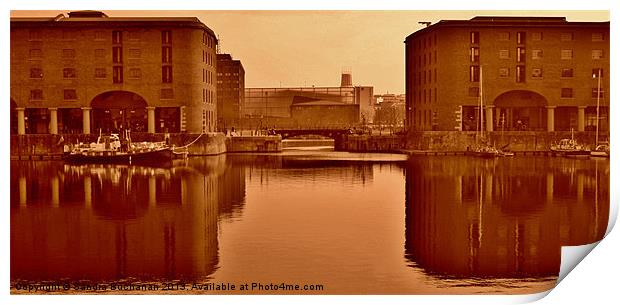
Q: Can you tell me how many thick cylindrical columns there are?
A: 7